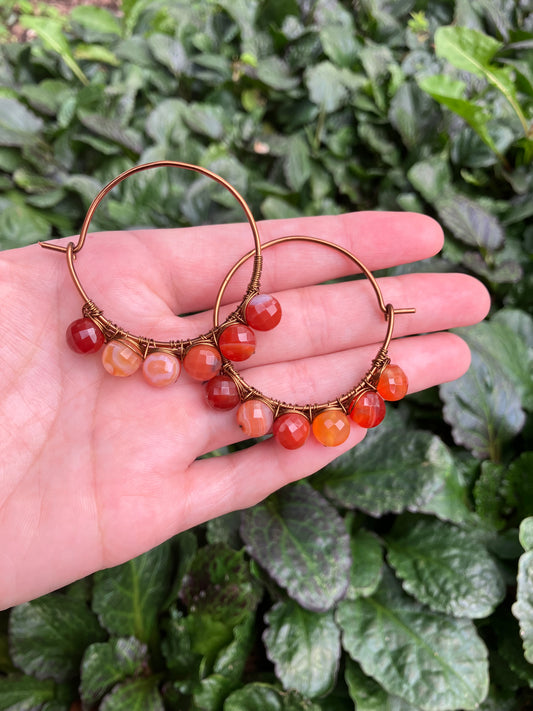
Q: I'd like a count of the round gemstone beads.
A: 12